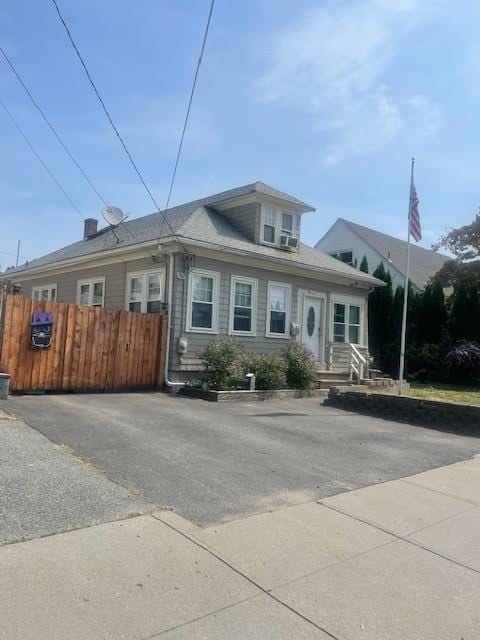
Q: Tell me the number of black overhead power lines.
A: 4